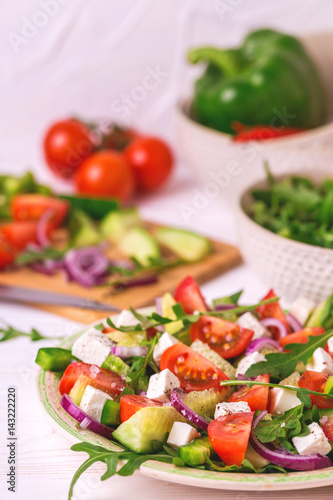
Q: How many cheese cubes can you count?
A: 14